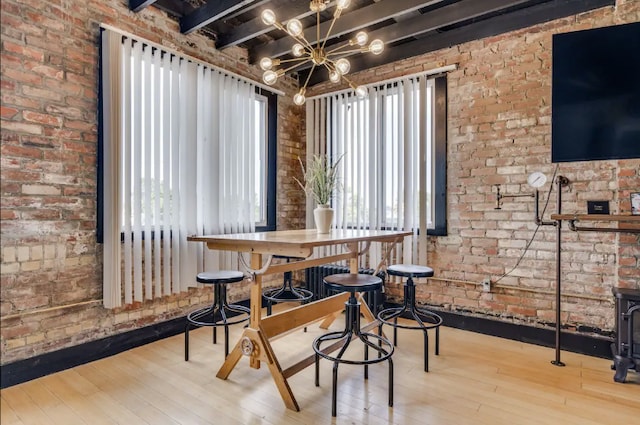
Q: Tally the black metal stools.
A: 4